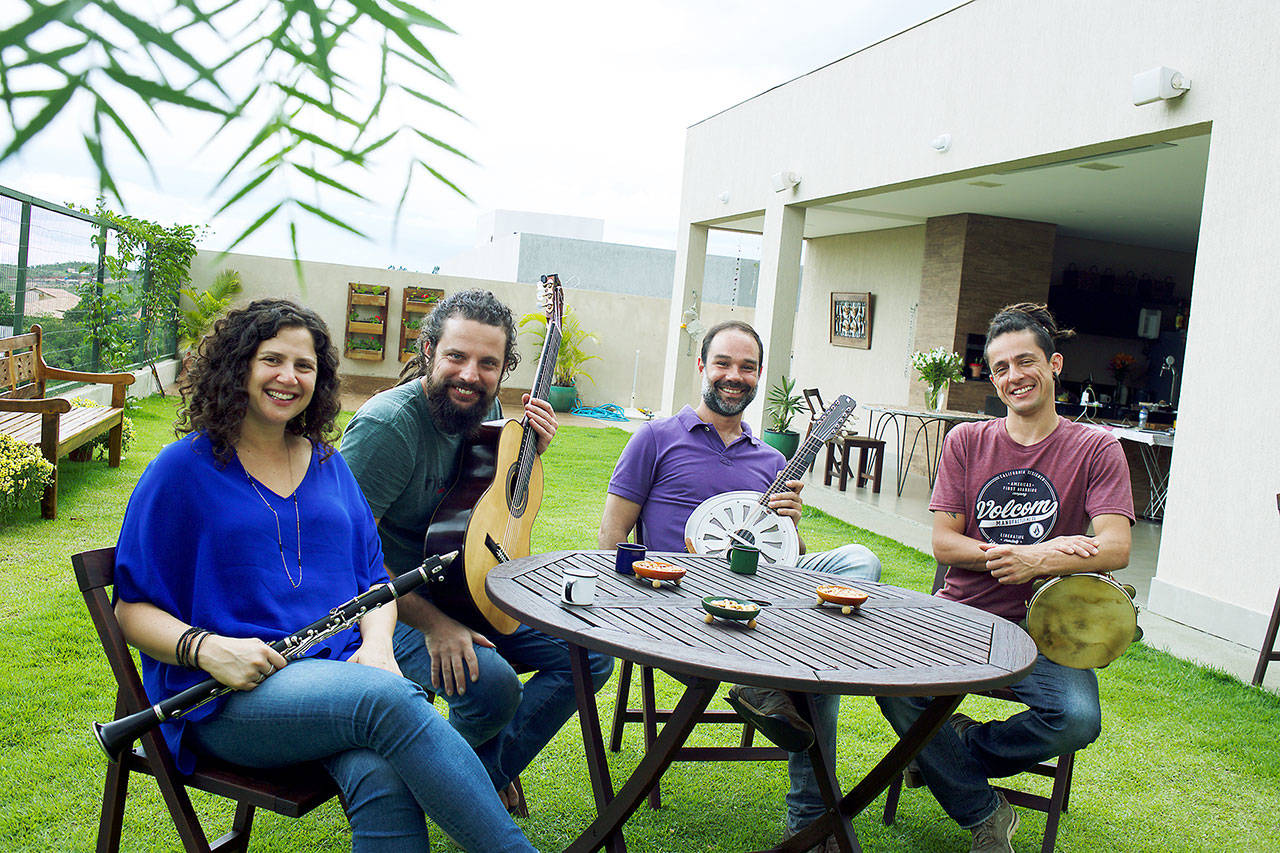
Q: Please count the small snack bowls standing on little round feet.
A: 3